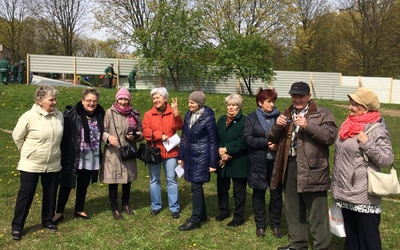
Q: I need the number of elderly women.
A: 8